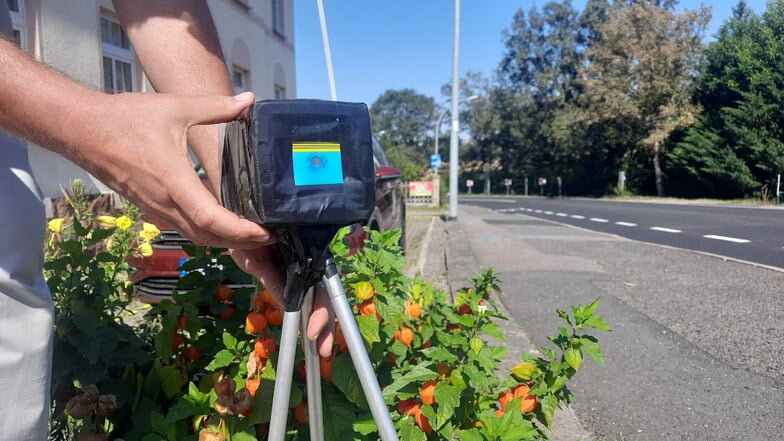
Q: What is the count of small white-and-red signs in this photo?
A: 3